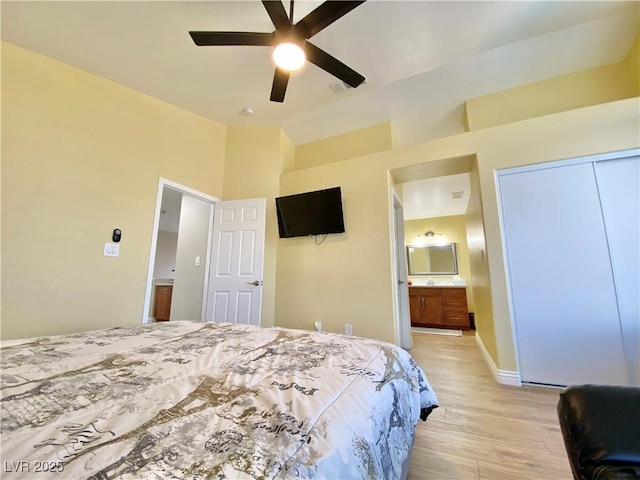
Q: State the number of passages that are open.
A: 2